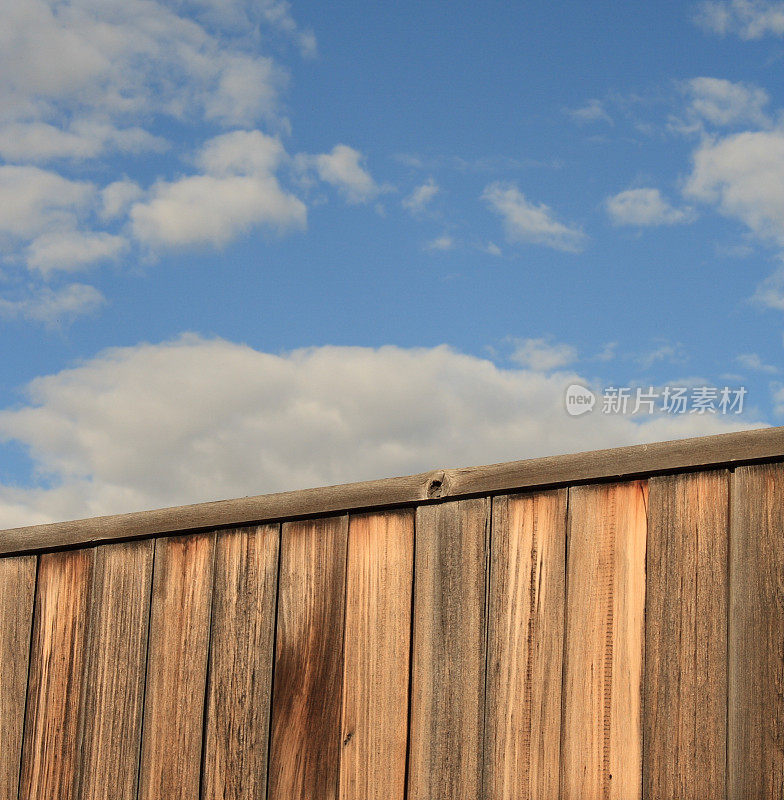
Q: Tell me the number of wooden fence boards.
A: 12